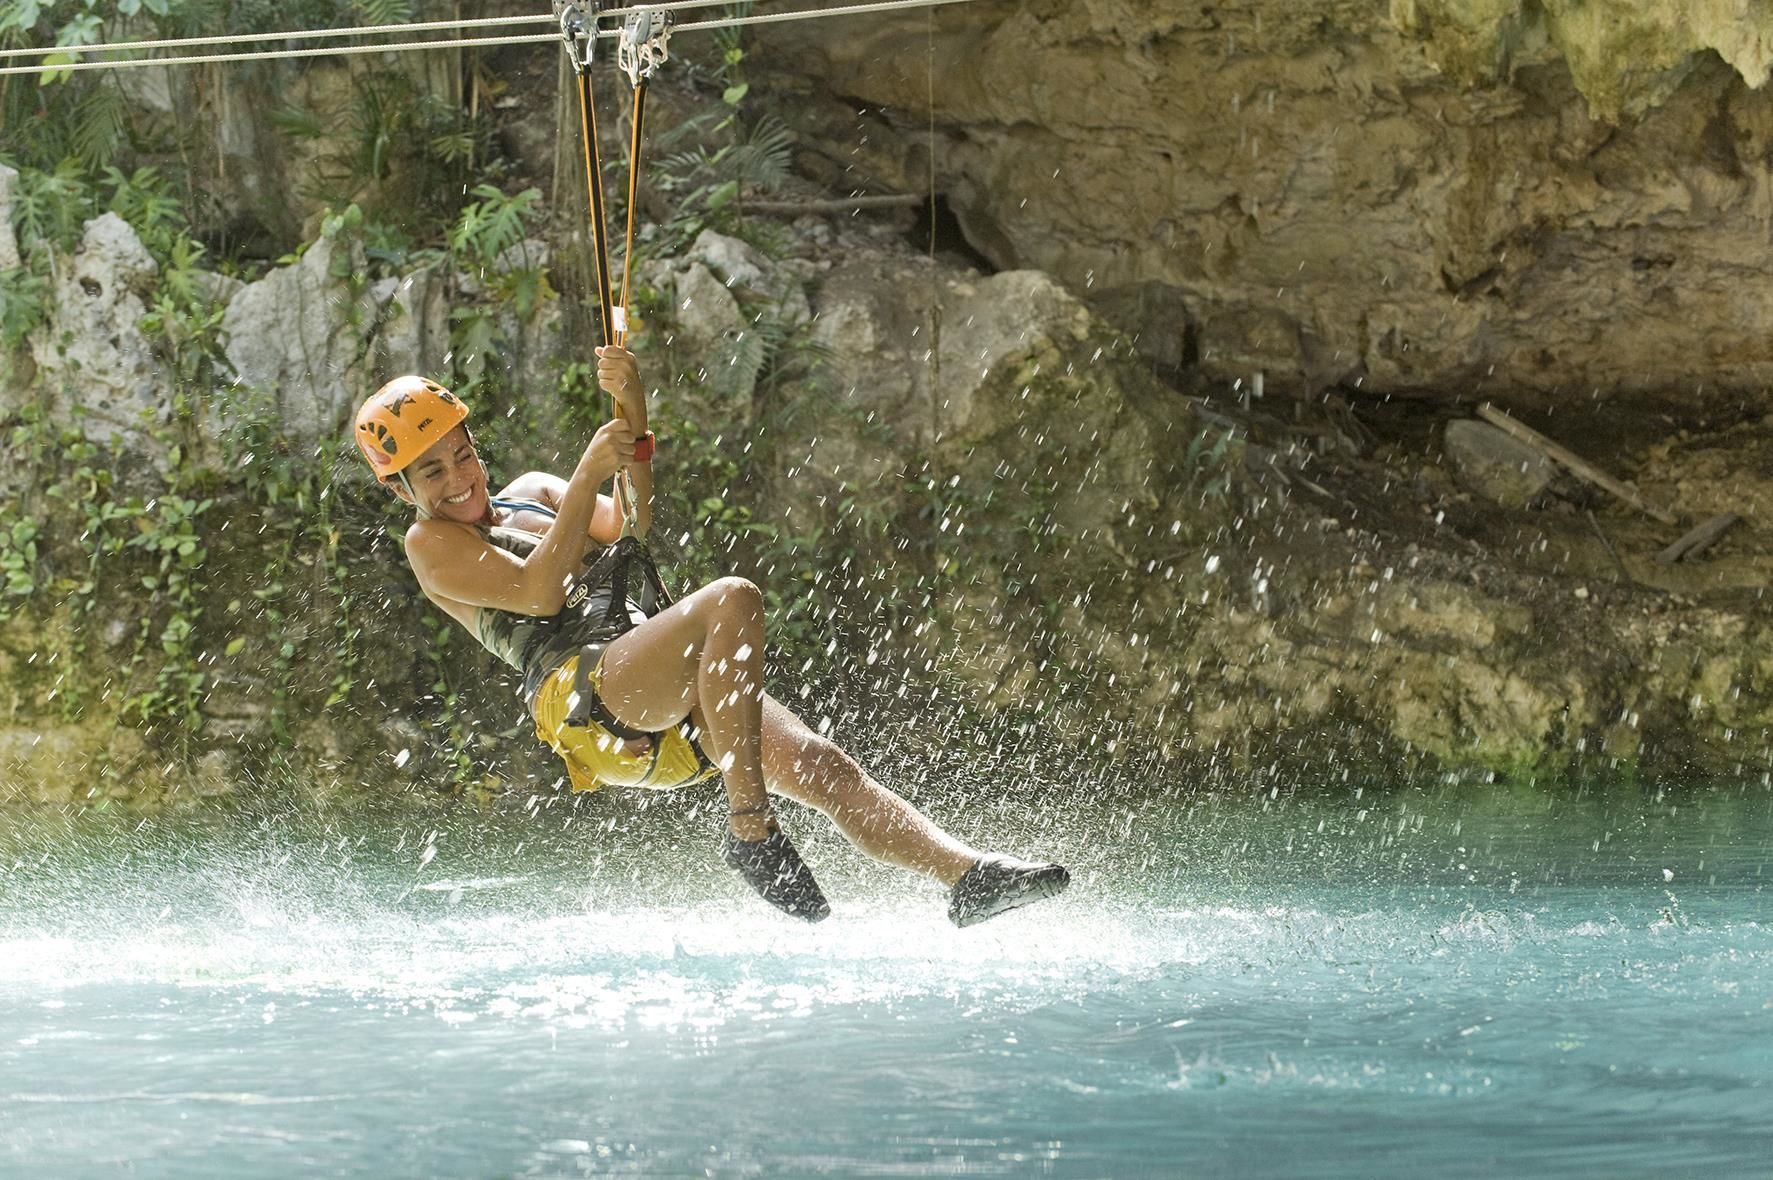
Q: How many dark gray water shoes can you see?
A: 2